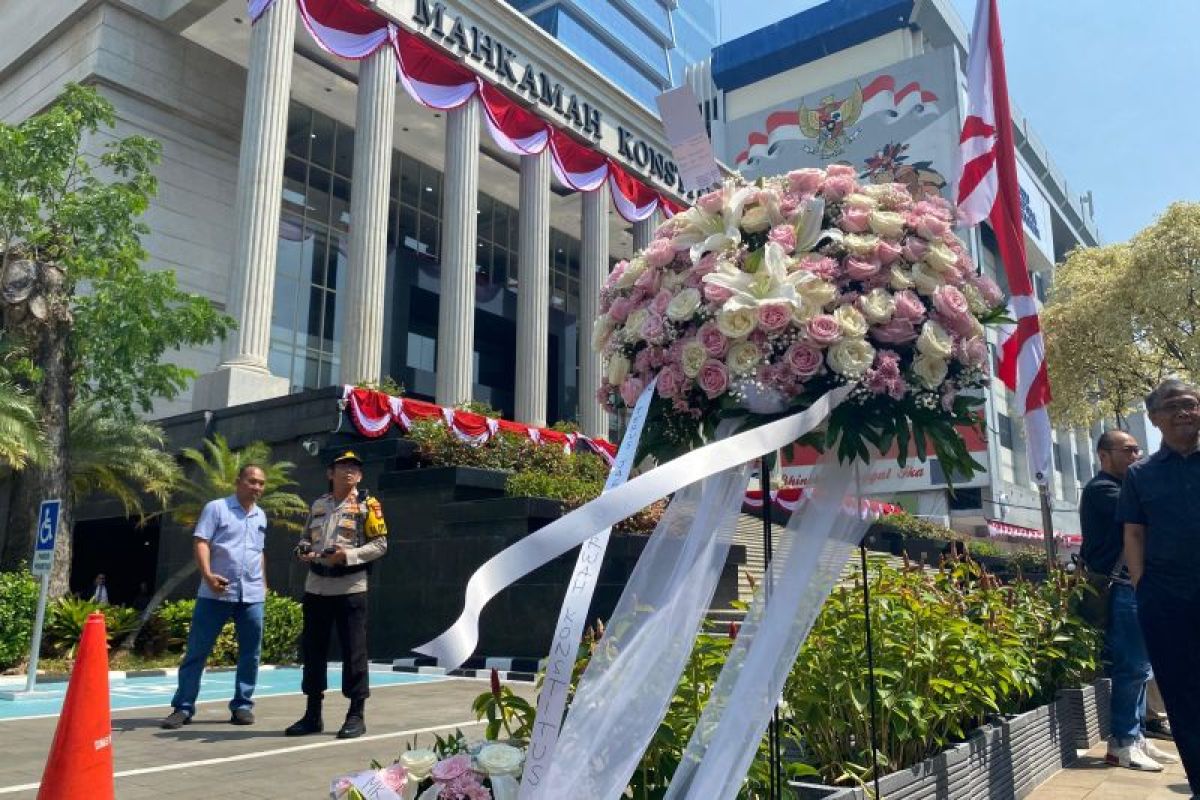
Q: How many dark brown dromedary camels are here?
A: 0